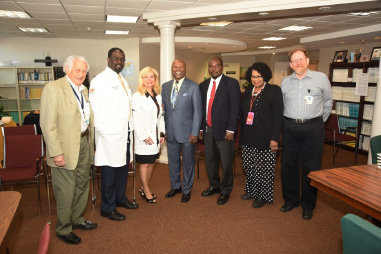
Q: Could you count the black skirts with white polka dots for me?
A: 1